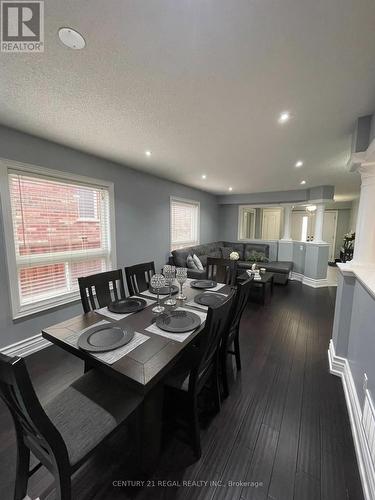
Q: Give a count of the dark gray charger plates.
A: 6